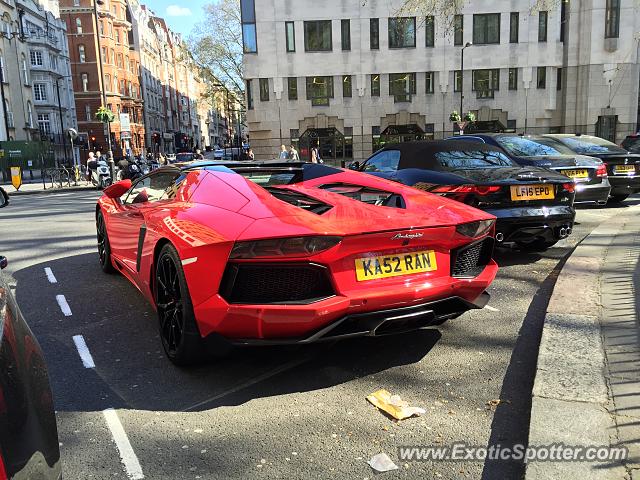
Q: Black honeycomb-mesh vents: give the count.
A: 2